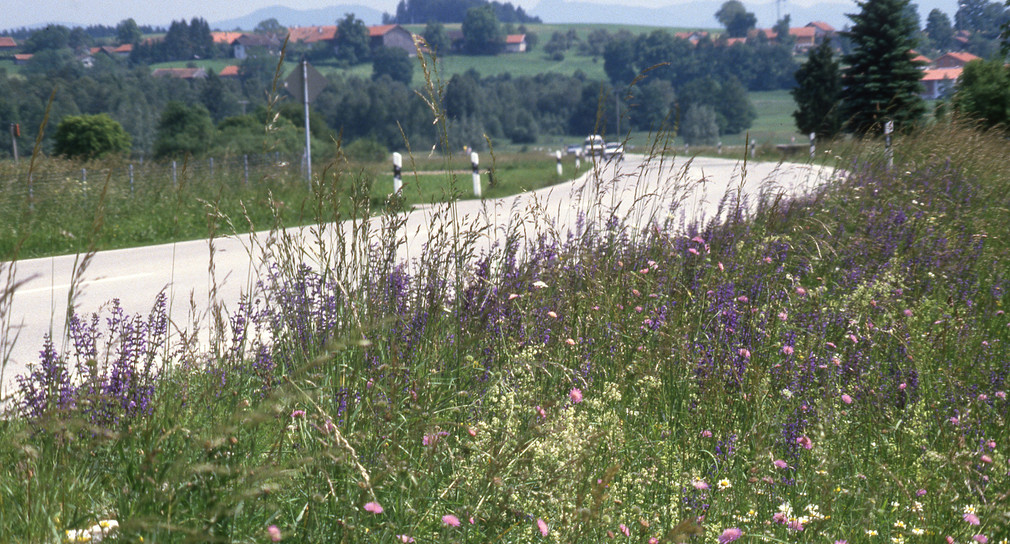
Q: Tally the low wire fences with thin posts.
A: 1